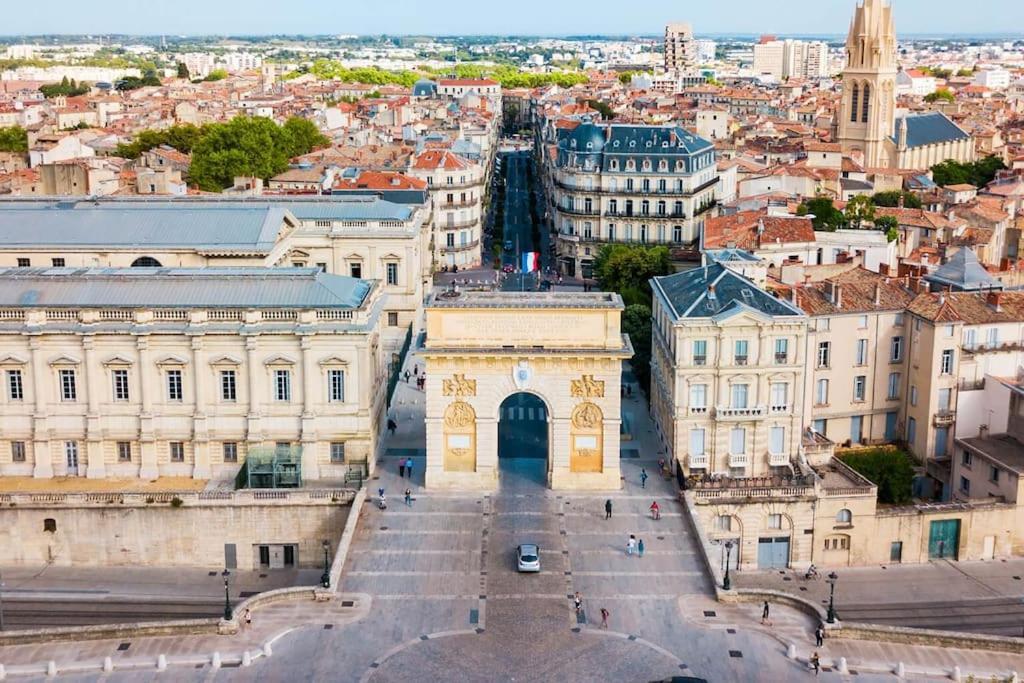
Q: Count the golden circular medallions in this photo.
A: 2